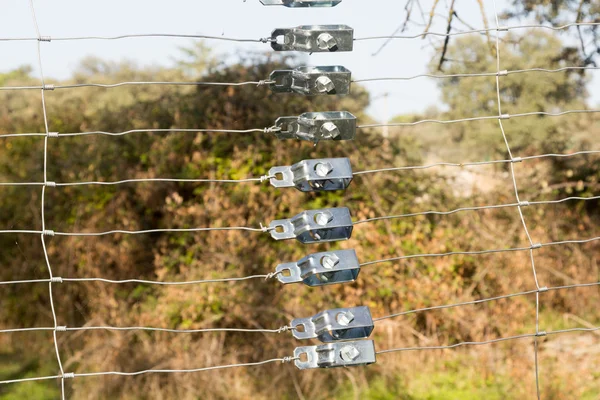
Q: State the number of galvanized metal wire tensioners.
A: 9